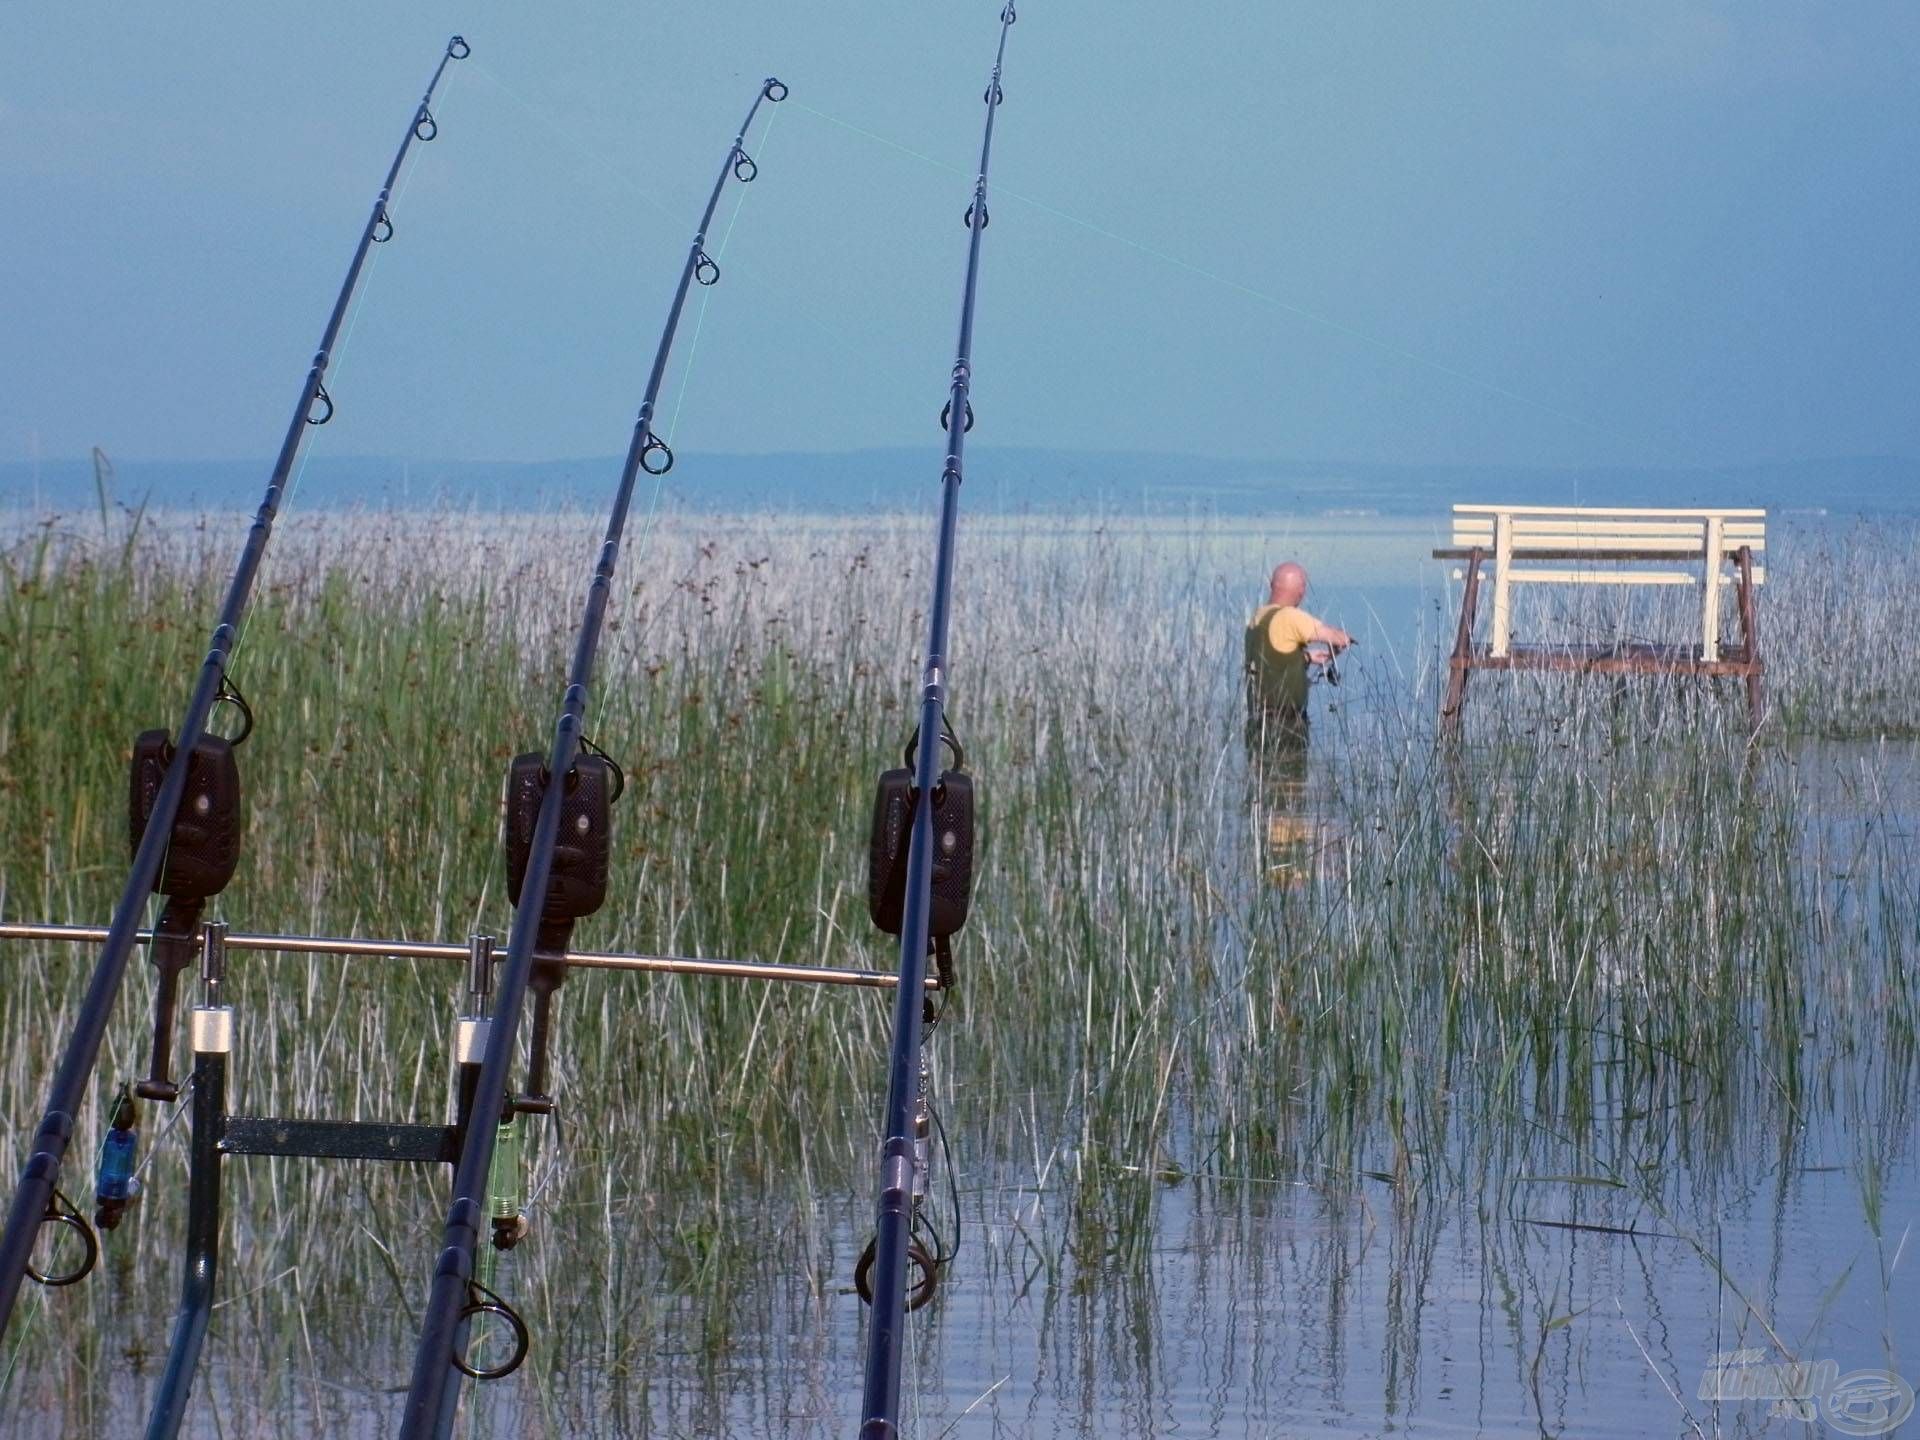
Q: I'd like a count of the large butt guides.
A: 3